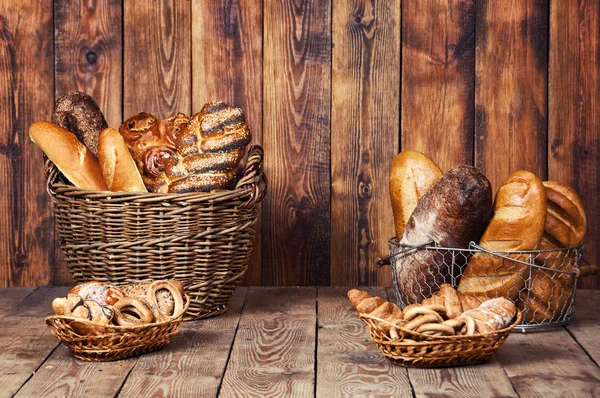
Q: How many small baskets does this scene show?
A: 2